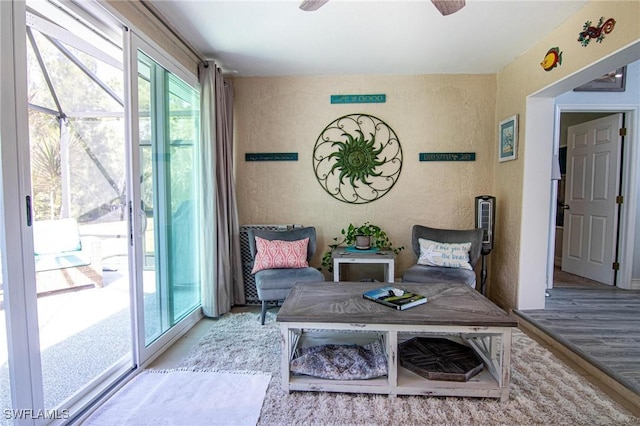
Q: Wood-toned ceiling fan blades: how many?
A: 2